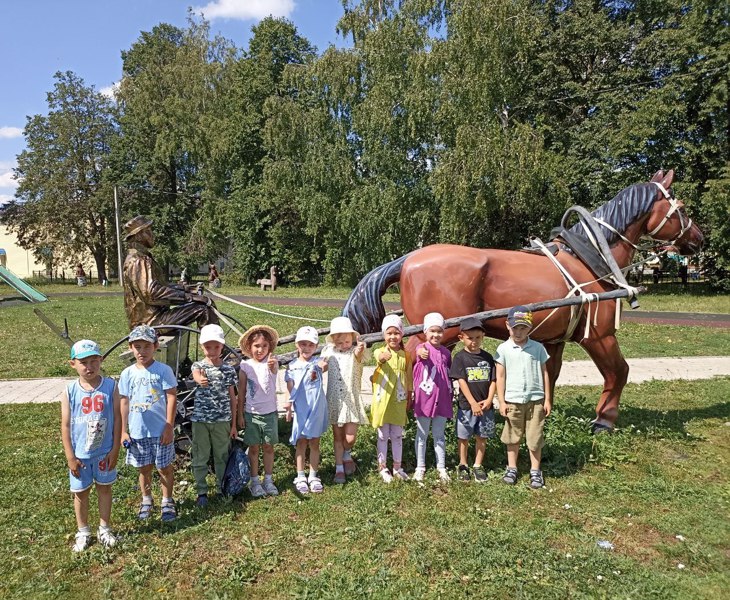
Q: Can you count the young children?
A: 10